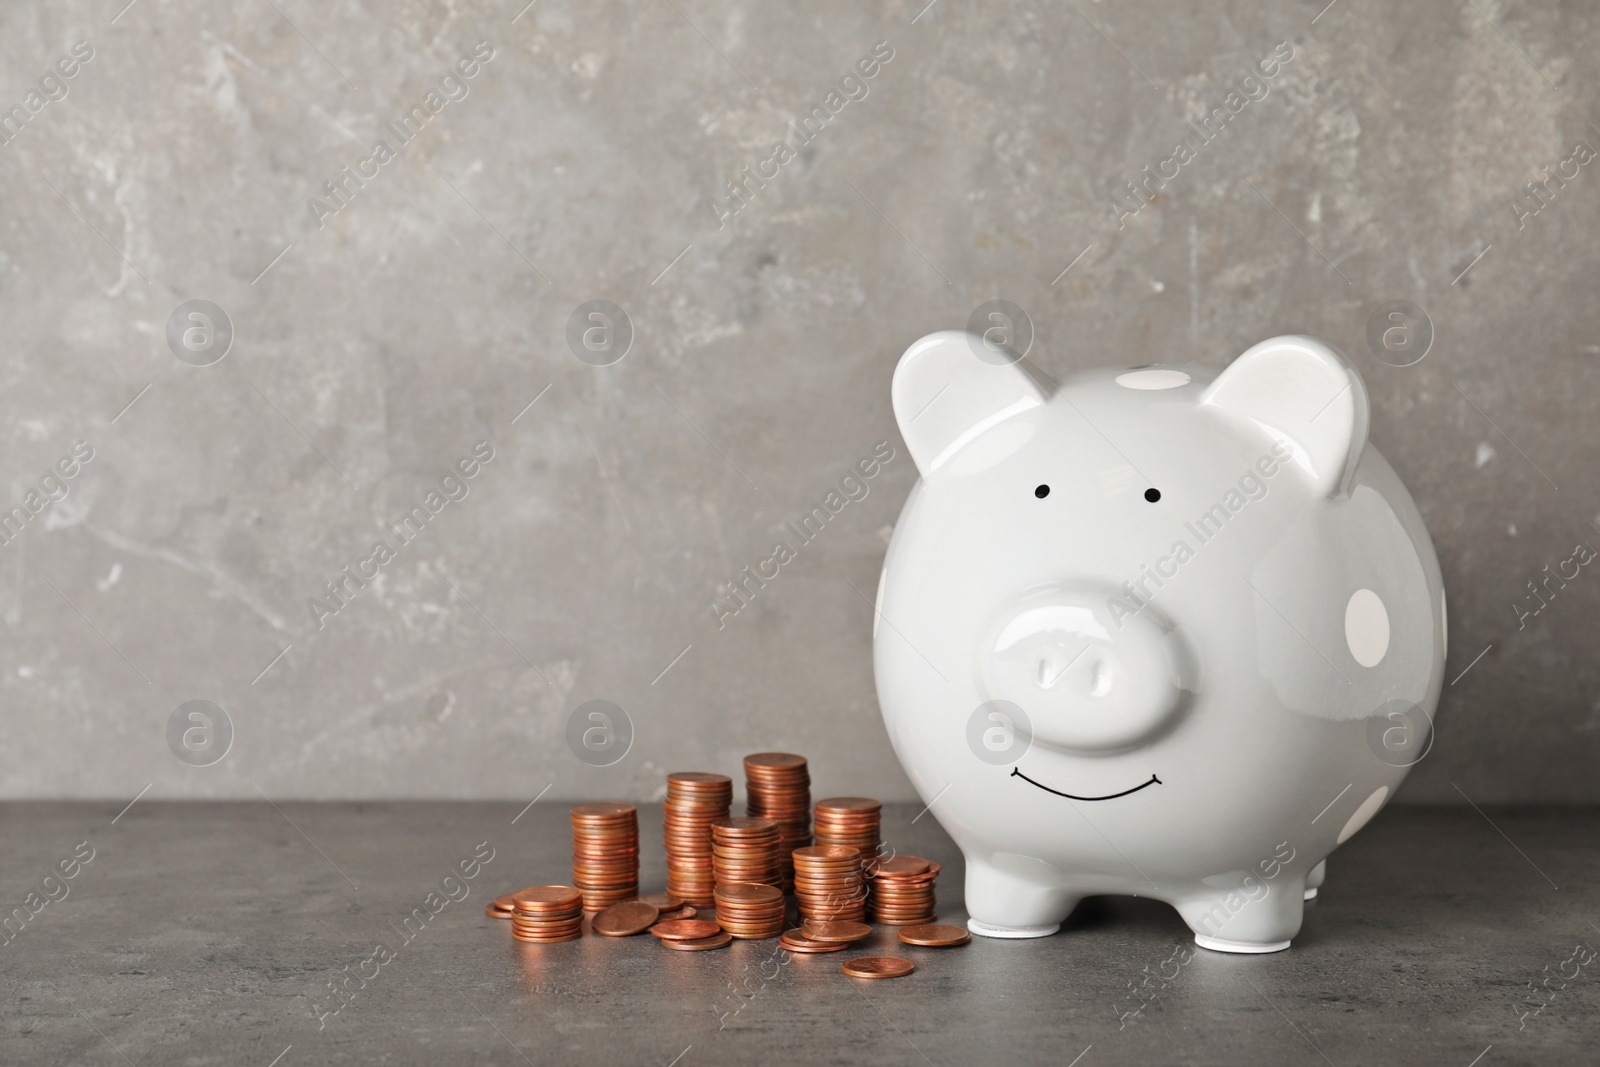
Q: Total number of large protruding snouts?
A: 1